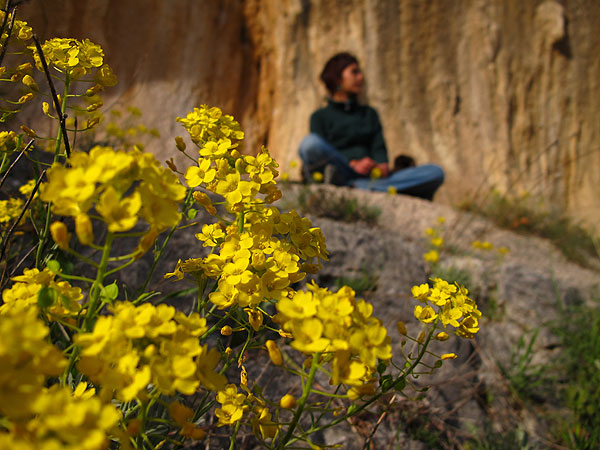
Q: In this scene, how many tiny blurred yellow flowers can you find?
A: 12